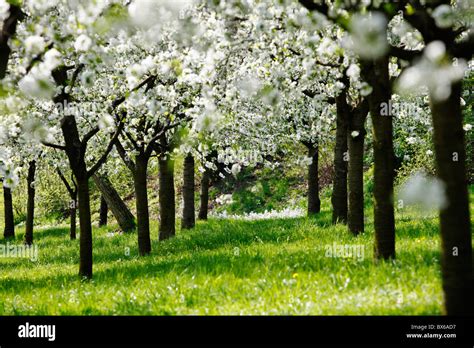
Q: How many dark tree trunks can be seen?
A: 15